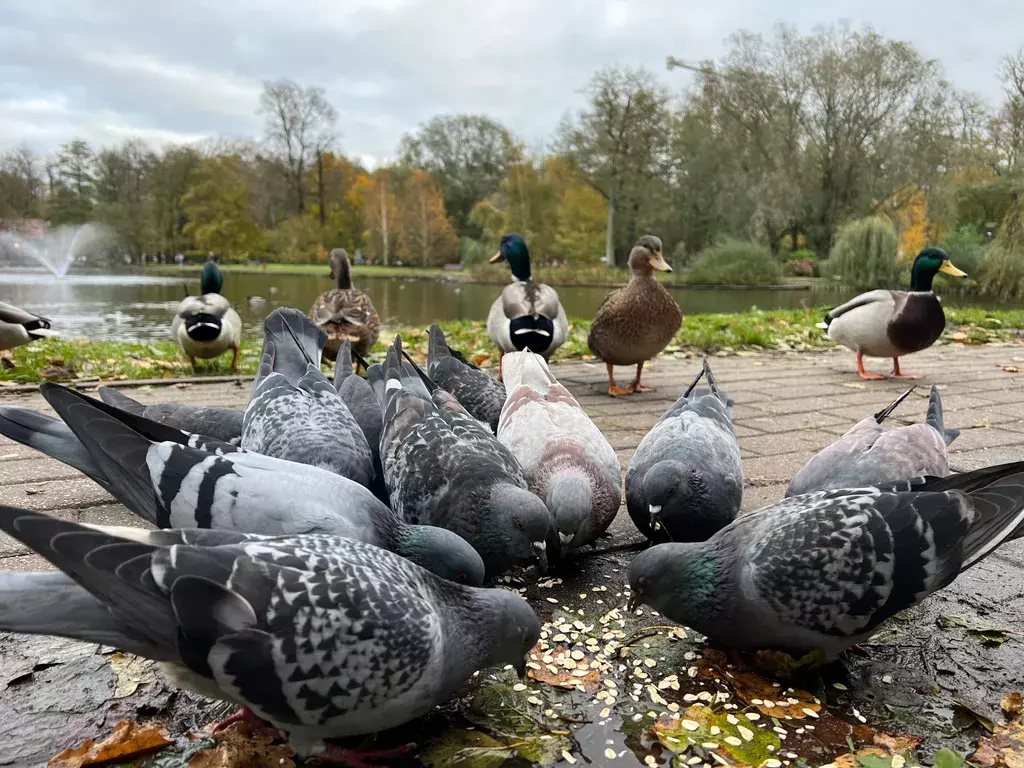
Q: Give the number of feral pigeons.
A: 11